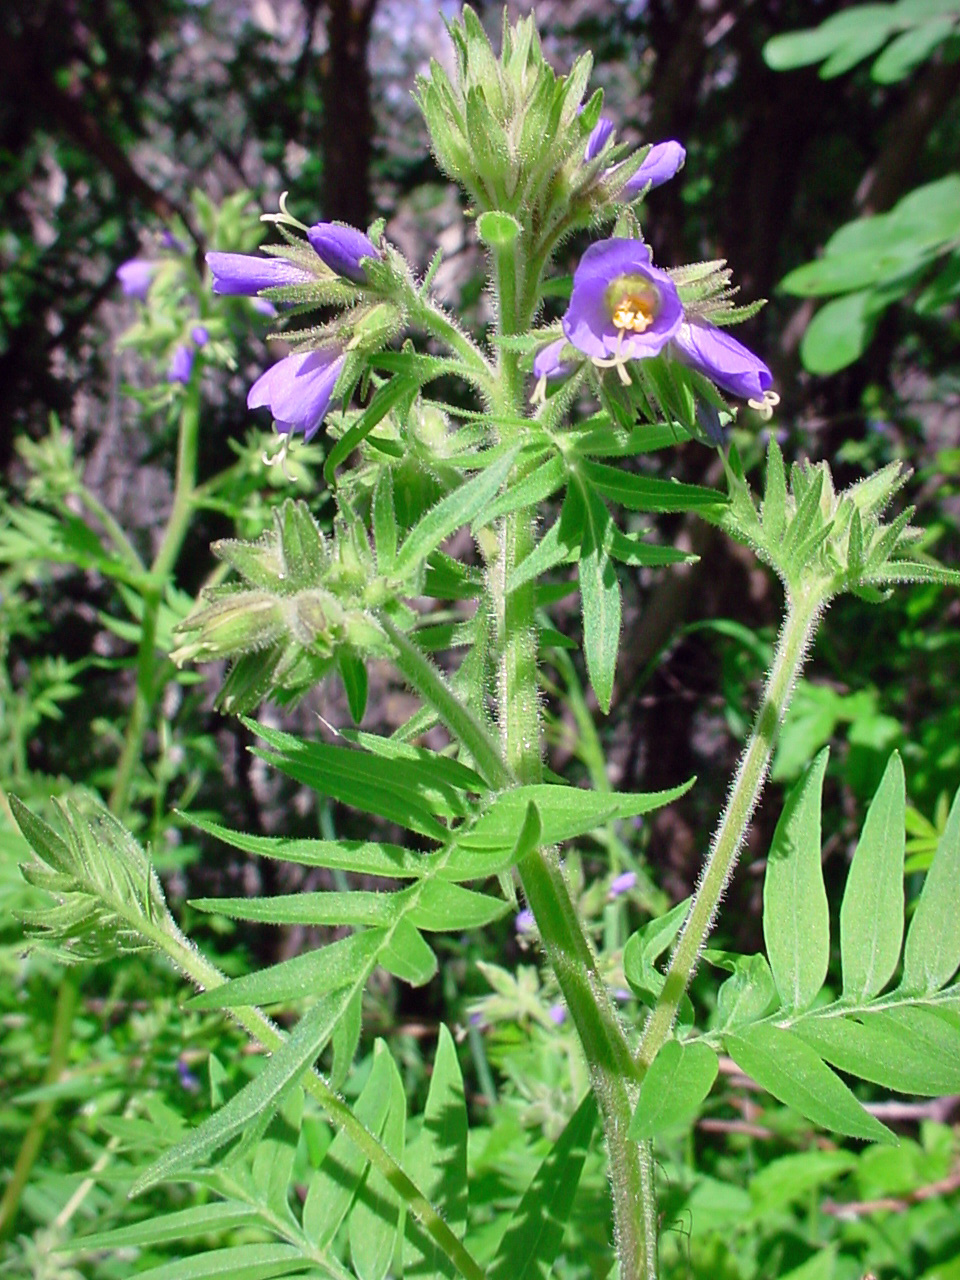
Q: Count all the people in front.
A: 0